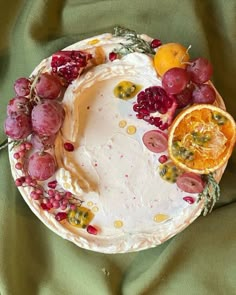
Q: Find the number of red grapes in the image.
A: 13